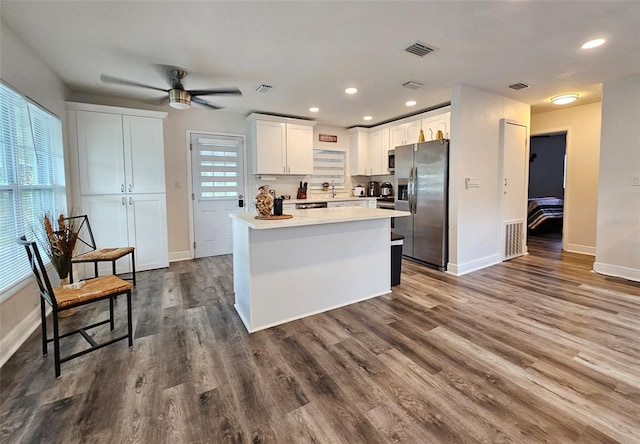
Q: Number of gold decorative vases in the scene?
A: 2